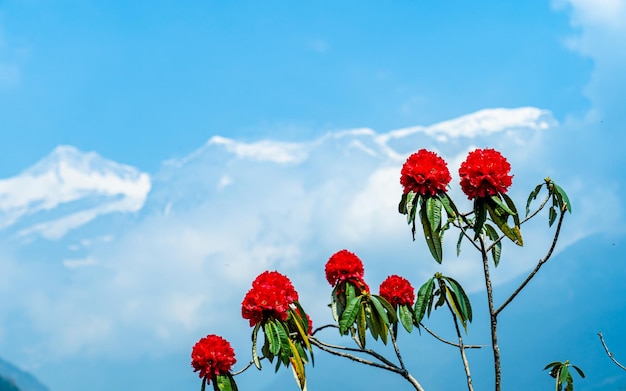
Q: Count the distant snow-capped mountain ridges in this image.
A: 2